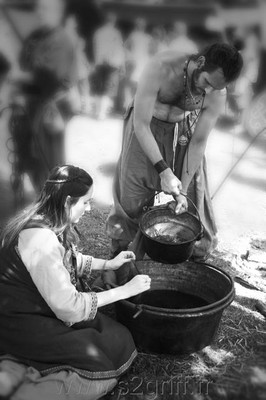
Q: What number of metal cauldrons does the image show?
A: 2